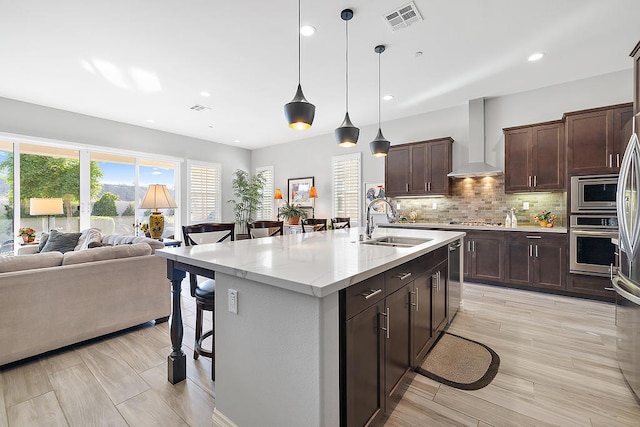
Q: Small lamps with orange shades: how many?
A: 2